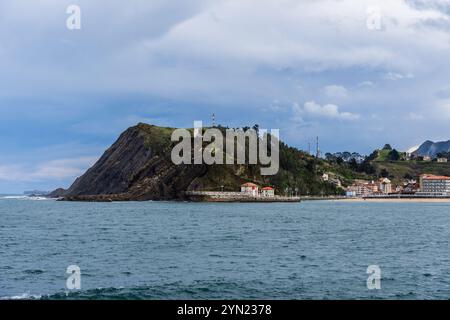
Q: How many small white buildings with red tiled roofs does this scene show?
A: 2